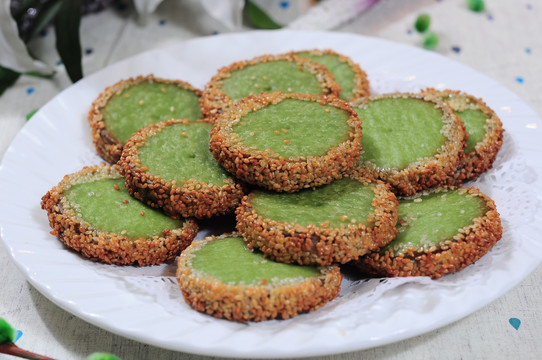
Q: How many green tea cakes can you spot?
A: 11